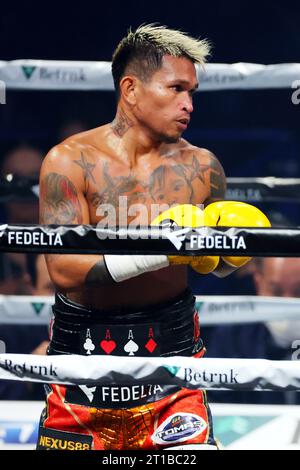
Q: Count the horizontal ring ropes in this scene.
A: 5